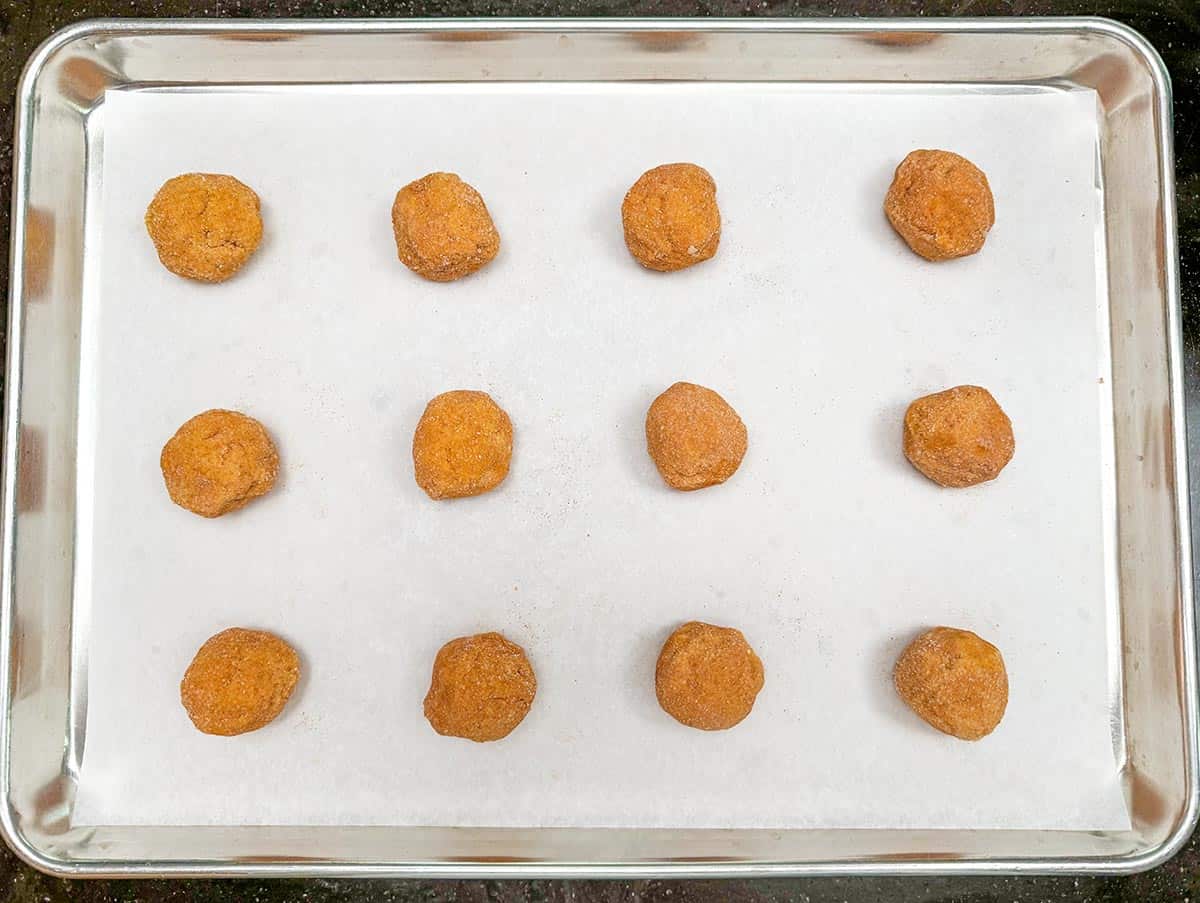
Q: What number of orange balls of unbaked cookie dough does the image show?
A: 12